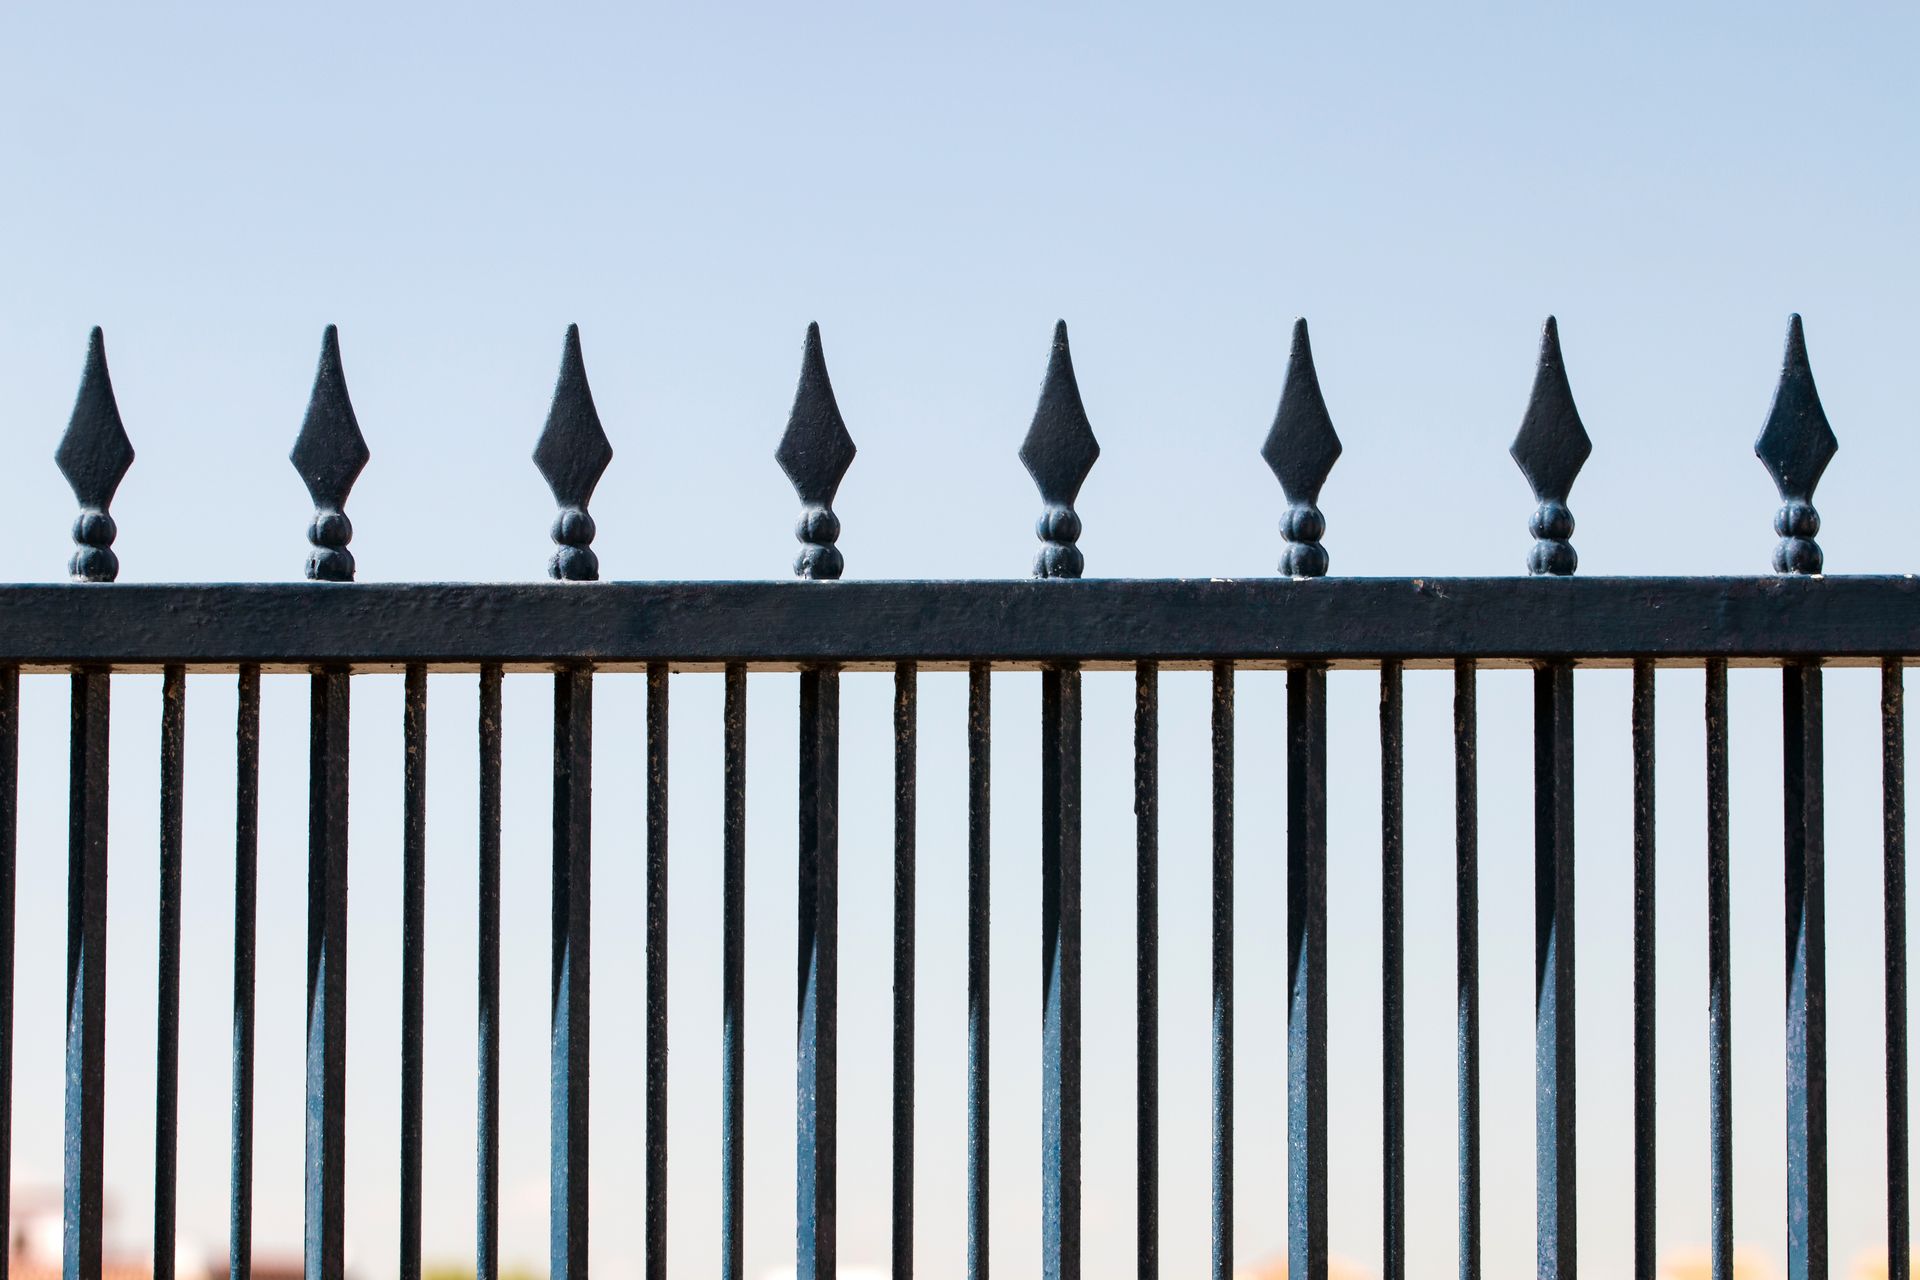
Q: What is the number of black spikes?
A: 8